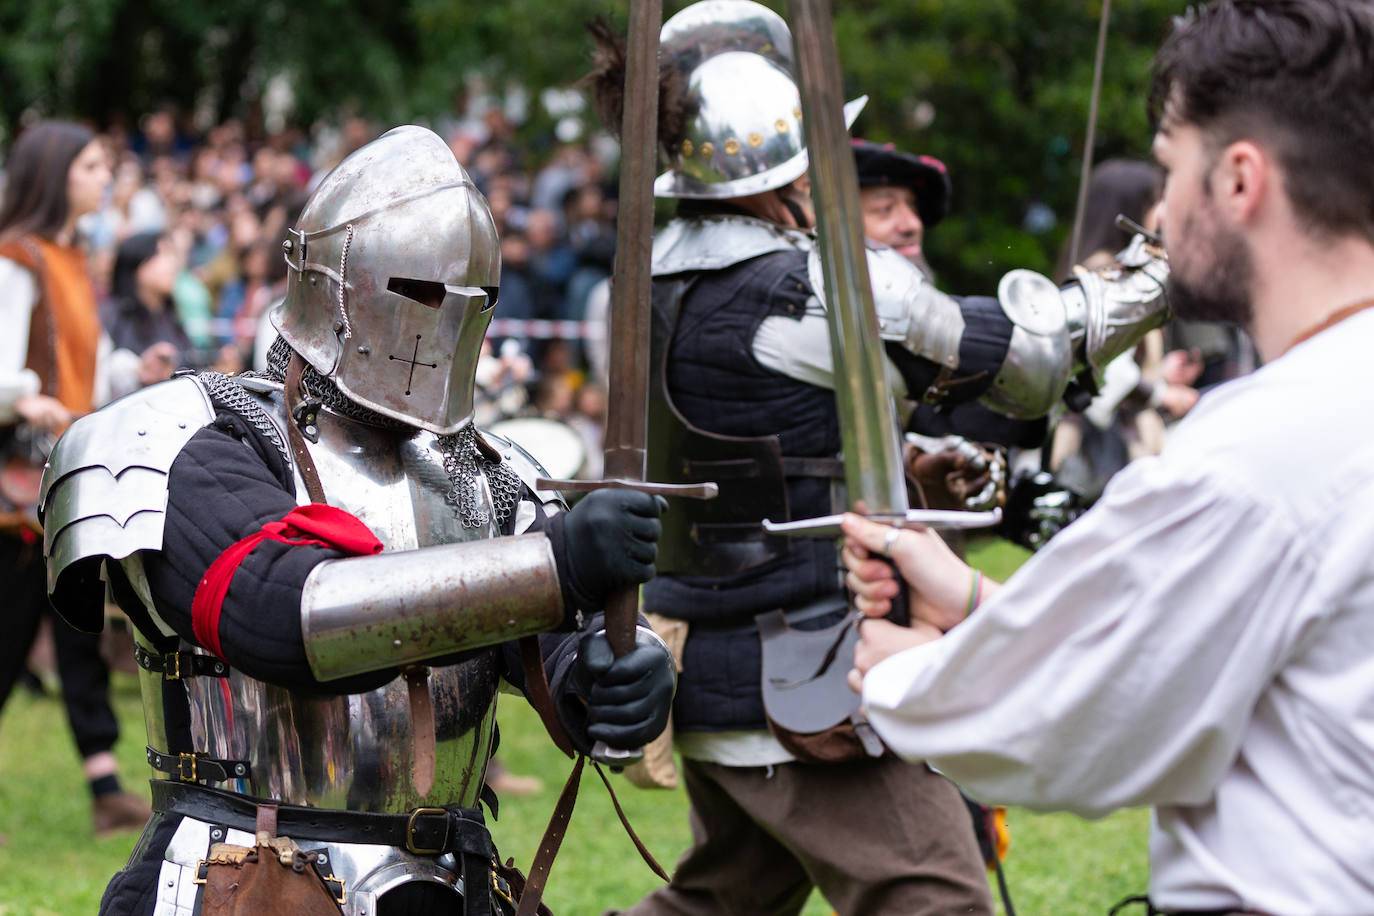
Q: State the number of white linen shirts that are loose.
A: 1